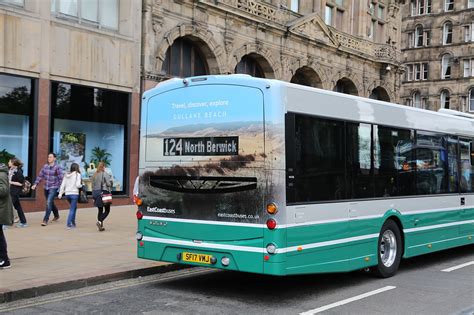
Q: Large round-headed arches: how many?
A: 5